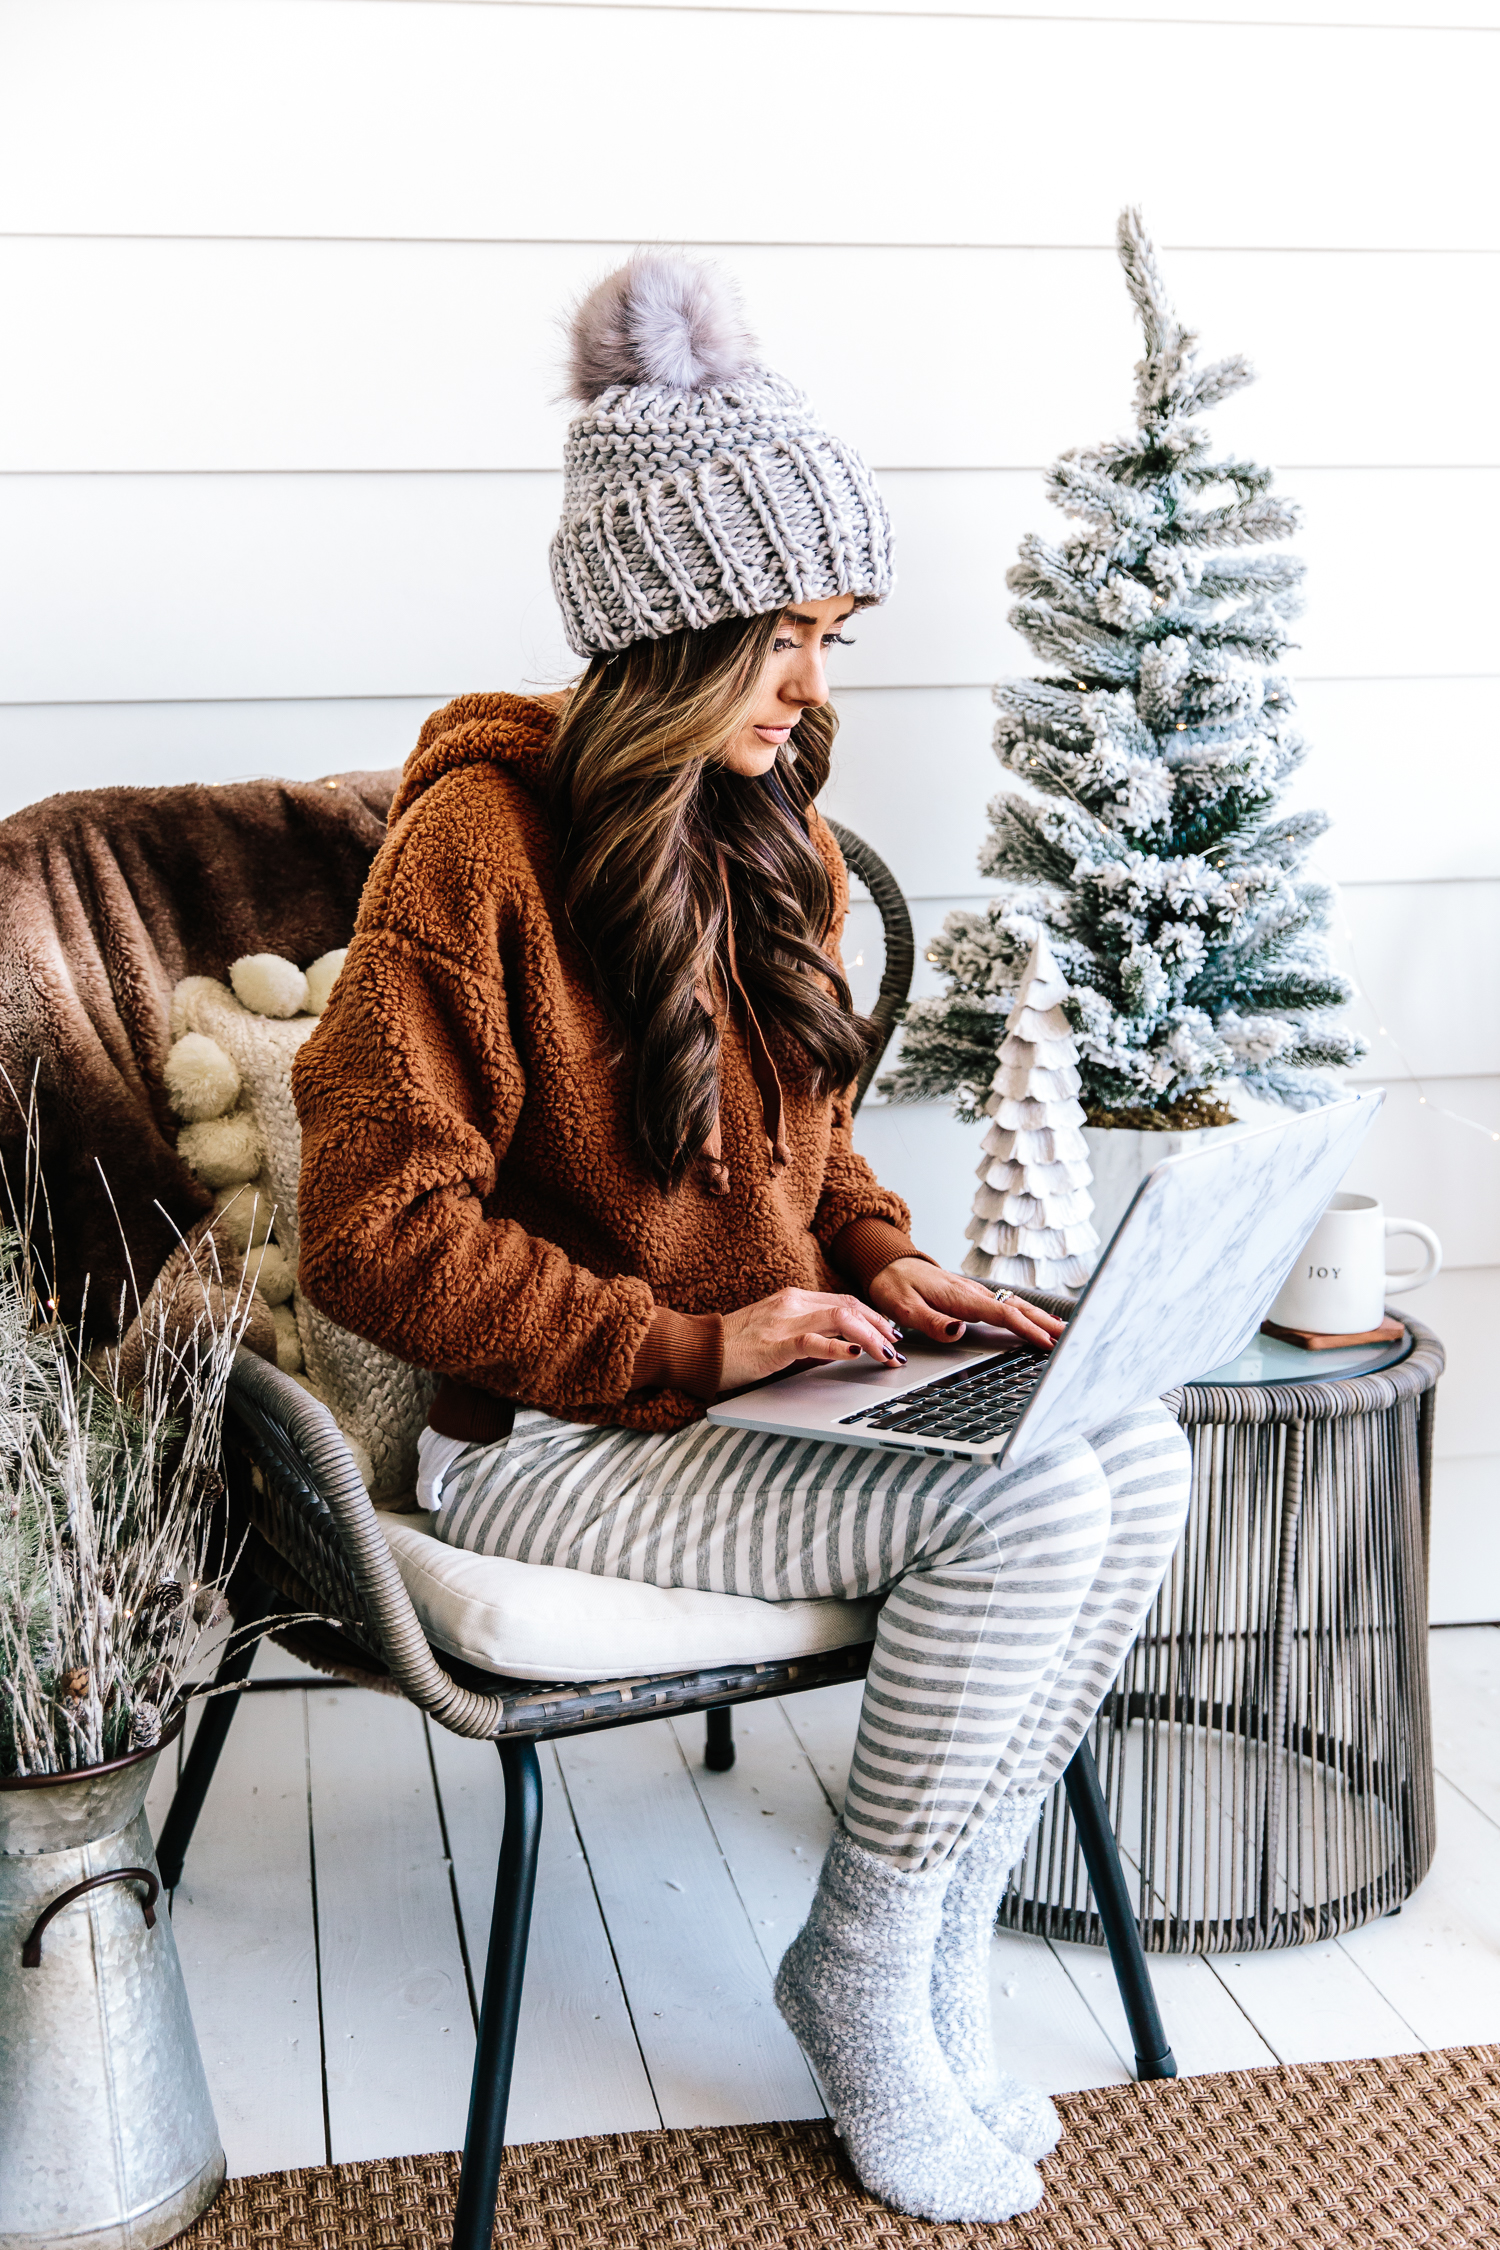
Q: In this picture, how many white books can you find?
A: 0